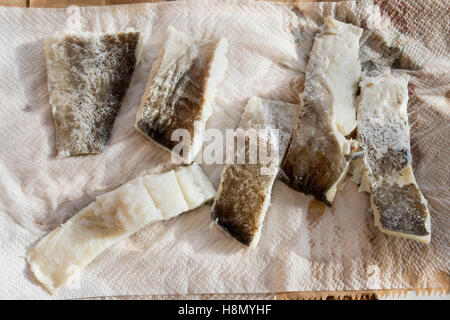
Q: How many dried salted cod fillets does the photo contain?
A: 6